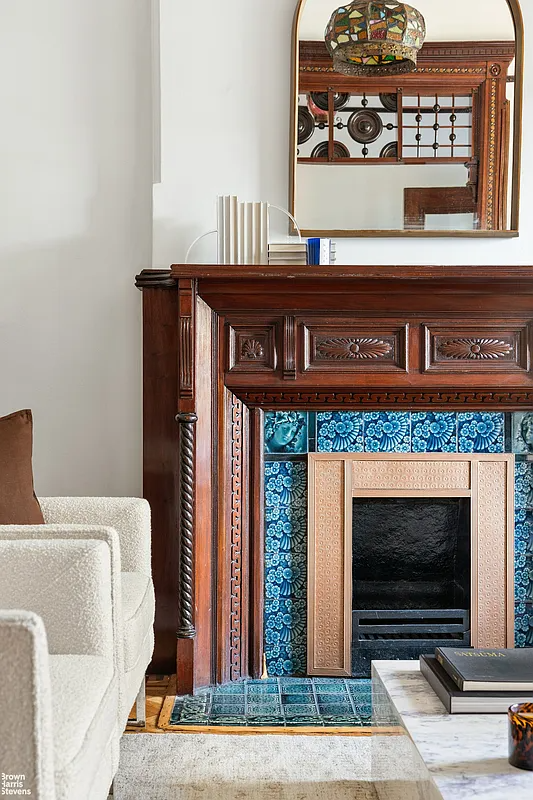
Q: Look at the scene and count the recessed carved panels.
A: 3